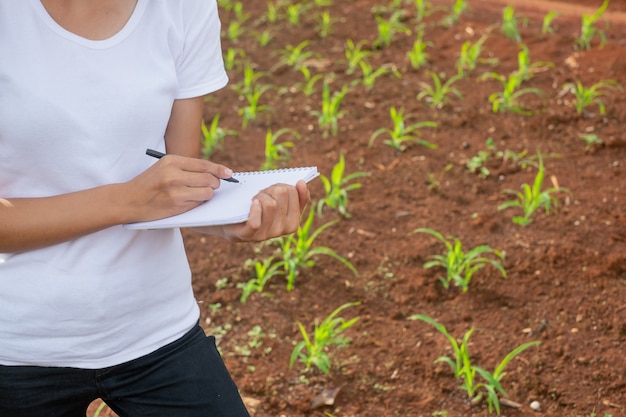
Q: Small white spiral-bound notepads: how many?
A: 1